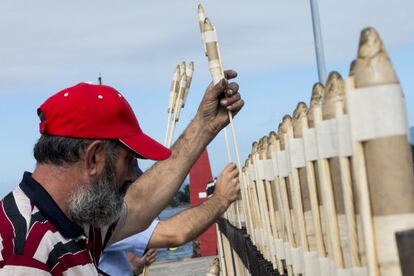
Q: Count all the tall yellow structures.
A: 0